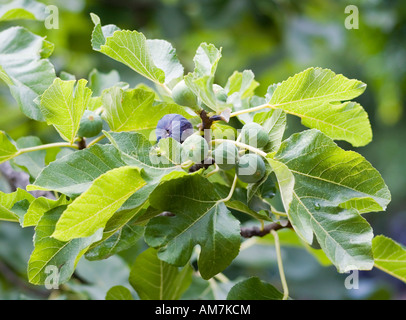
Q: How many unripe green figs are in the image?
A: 7